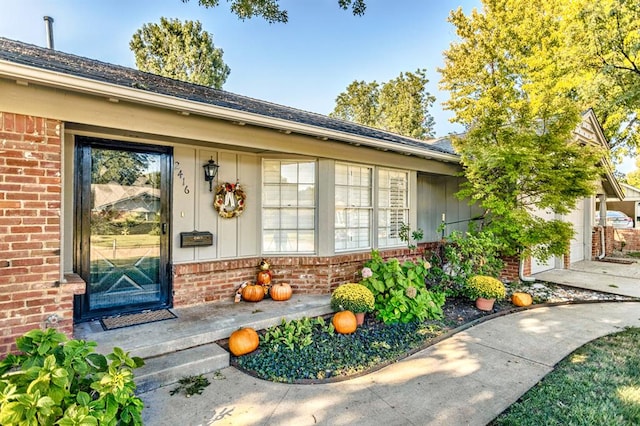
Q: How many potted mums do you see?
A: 2